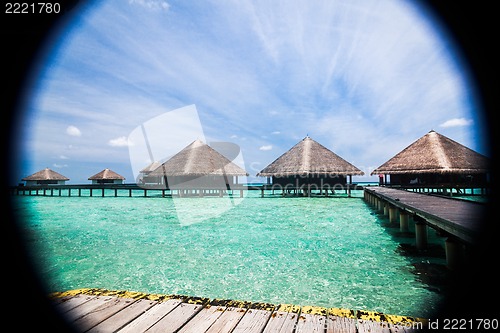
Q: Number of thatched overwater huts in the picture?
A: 6